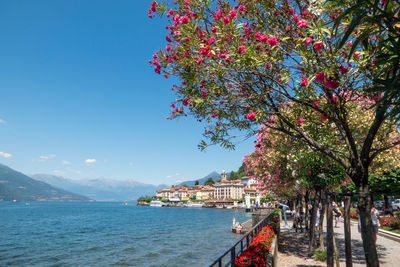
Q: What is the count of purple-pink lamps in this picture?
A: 0